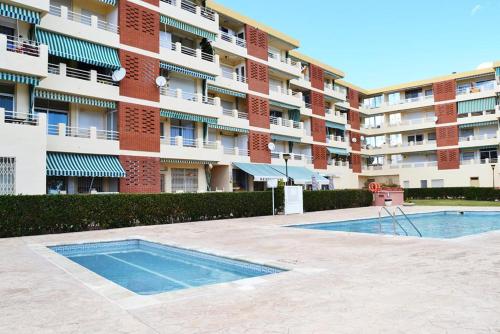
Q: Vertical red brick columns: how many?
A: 5